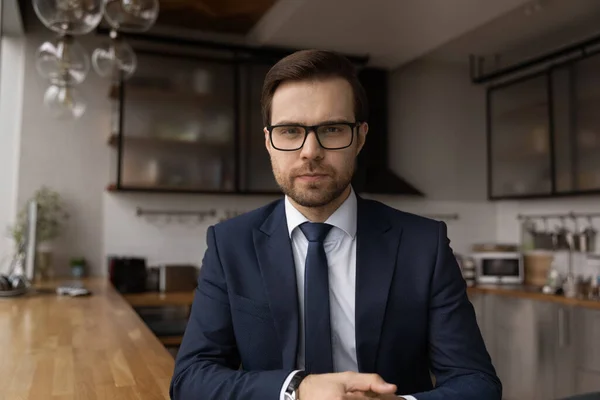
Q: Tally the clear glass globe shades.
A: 5